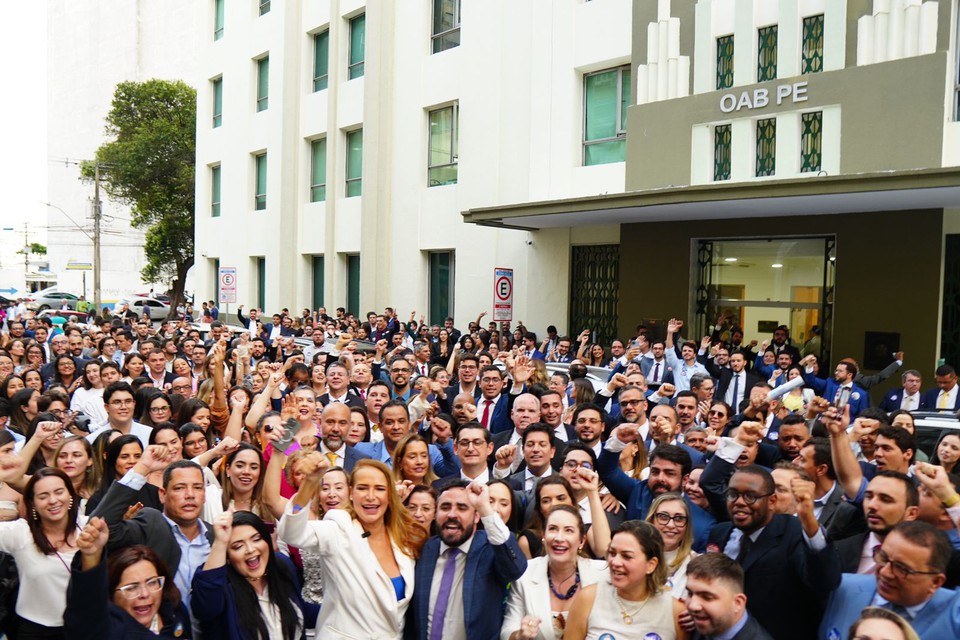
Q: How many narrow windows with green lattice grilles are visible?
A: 6